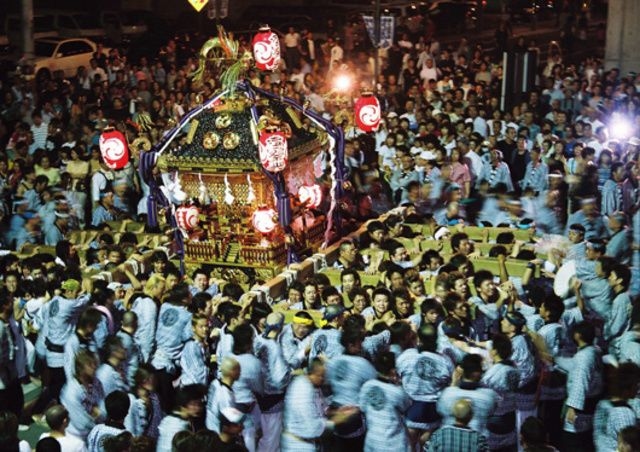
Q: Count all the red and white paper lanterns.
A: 7